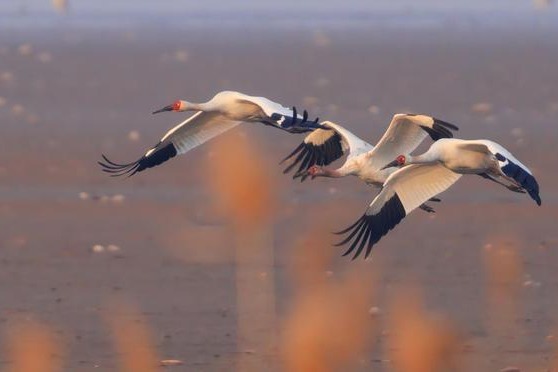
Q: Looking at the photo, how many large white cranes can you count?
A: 3